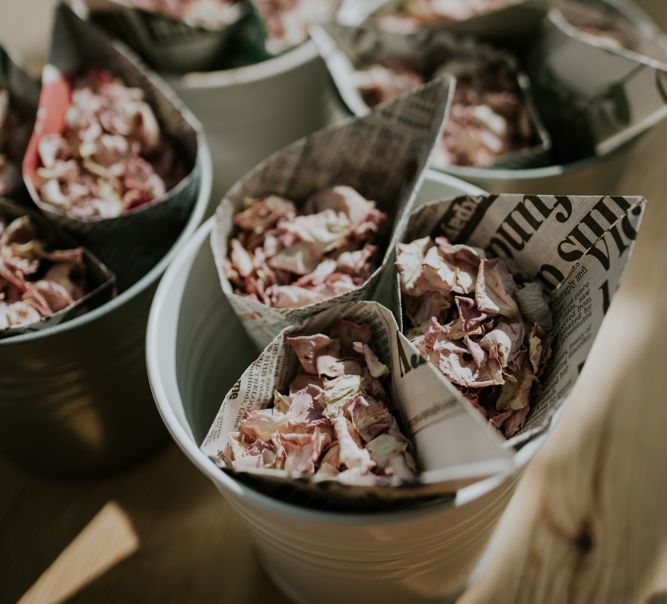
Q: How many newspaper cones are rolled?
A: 11